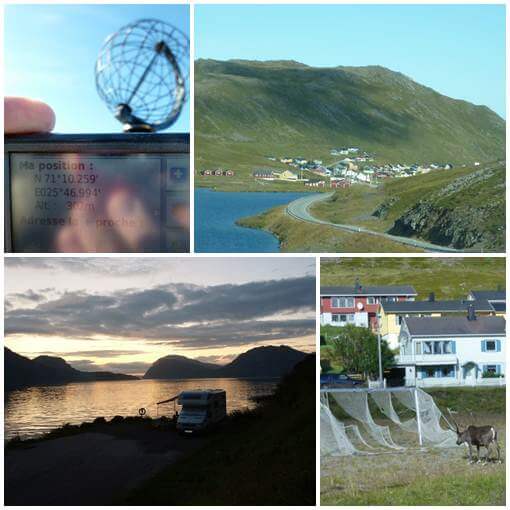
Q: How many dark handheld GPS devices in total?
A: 1